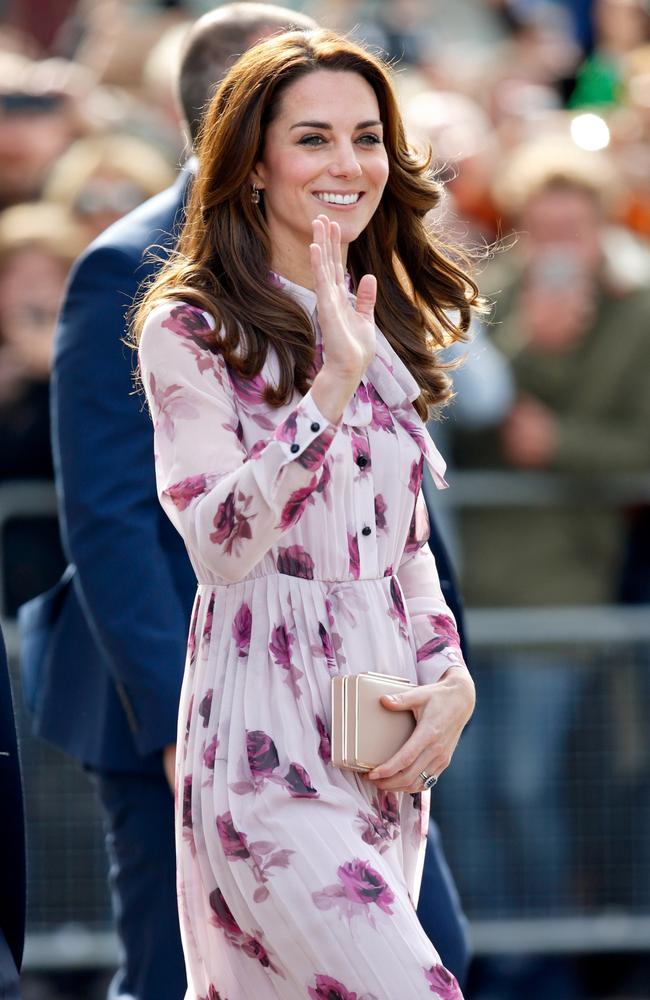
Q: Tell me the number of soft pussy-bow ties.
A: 1